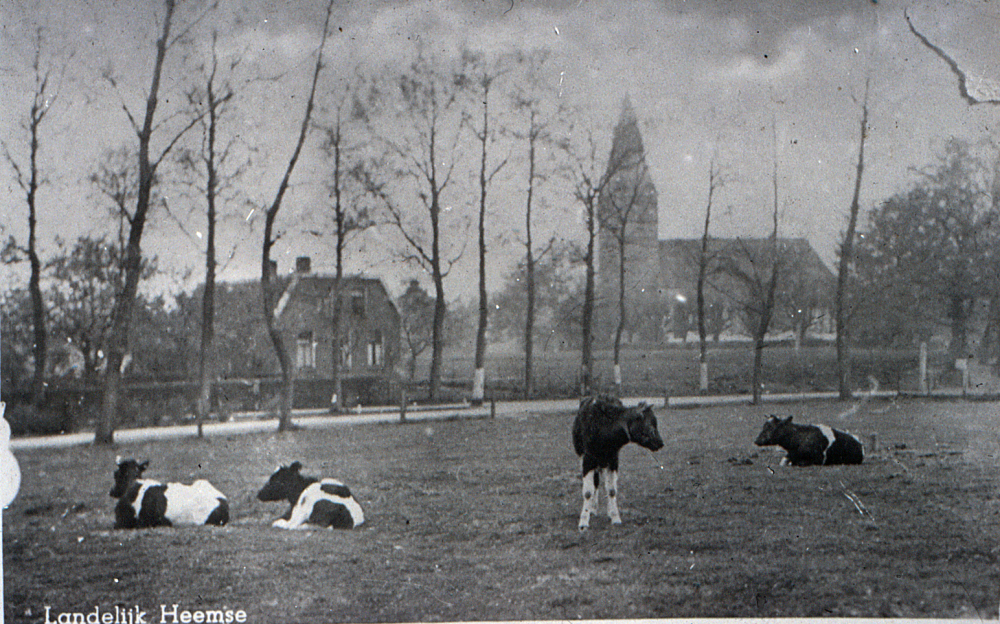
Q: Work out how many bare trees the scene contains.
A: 13